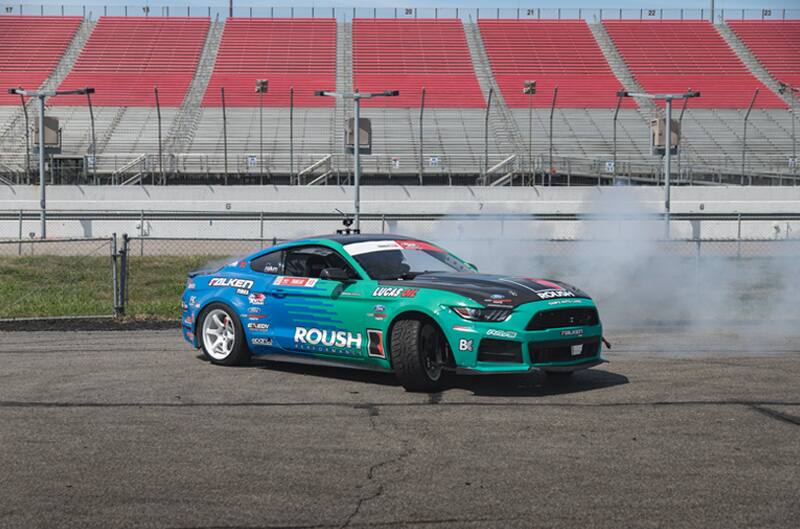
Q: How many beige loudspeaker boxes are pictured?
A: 3